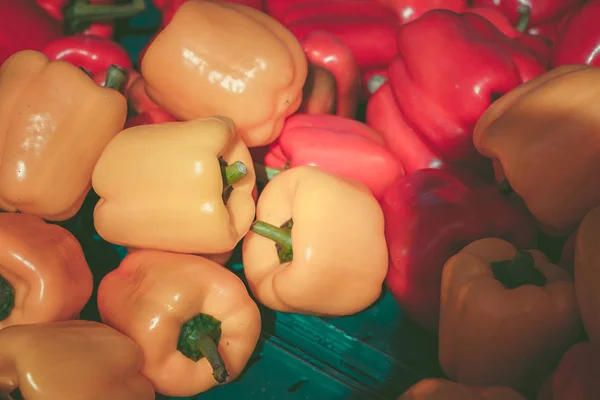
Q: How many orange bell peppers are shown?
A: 11